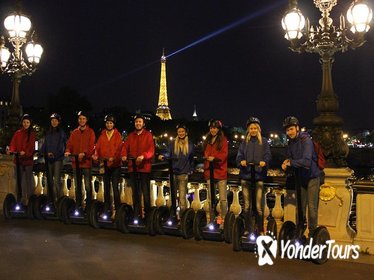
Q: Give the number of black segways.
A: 9